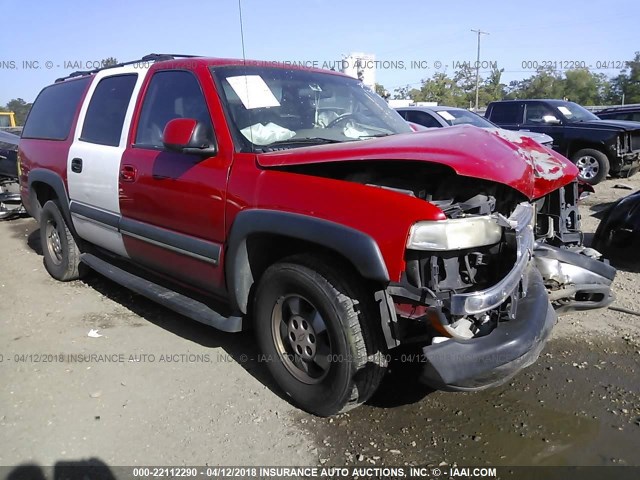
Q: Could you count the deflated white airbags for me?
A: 2